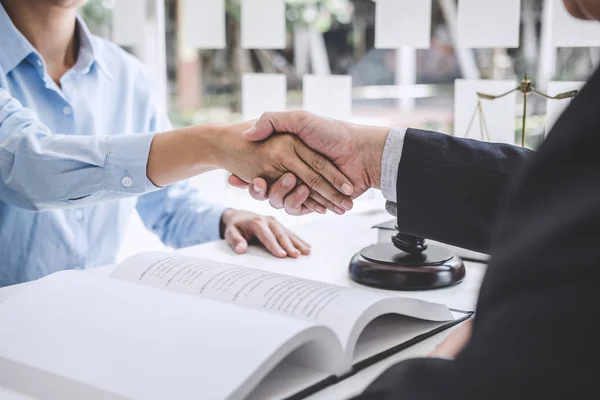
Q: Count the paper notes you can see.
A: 10